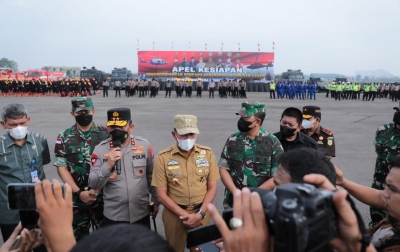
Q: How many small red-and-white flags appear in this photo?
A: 9